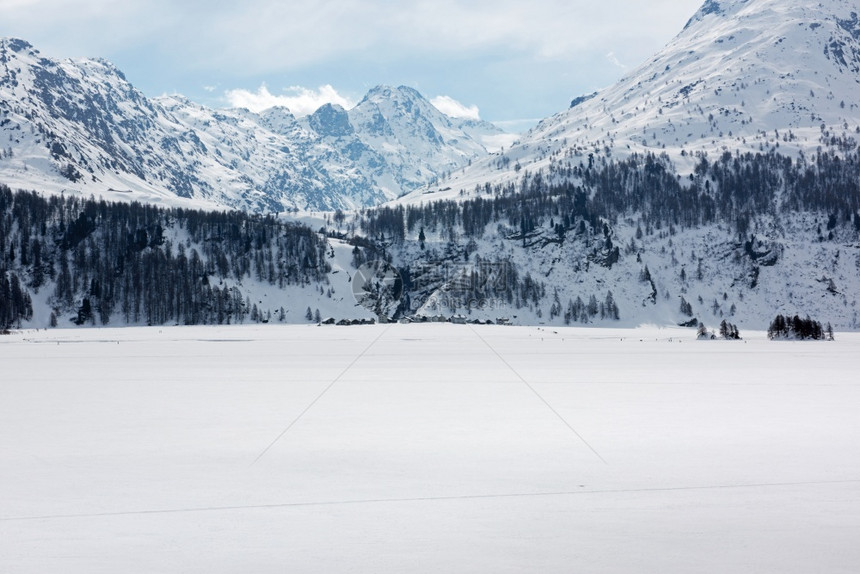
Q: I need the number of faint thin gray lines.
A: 3